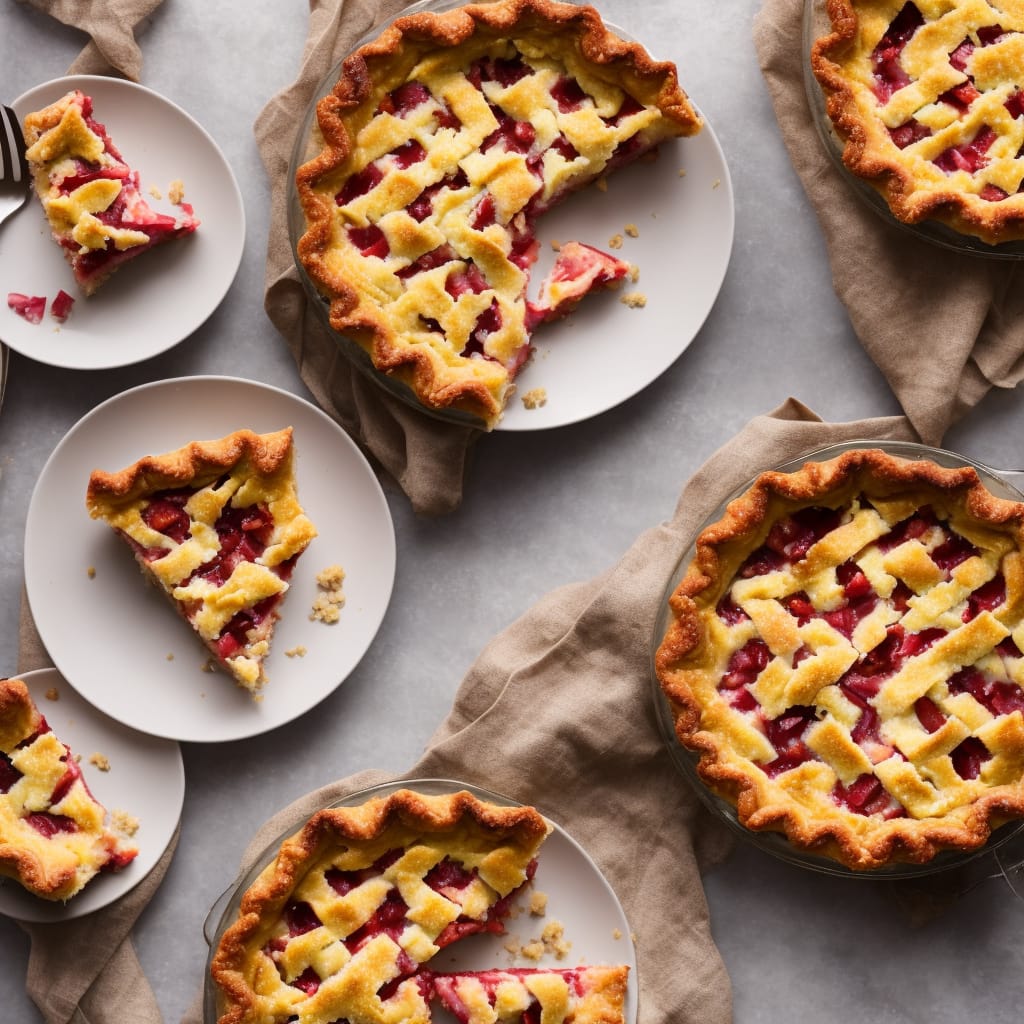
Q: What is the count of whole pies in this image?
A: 2